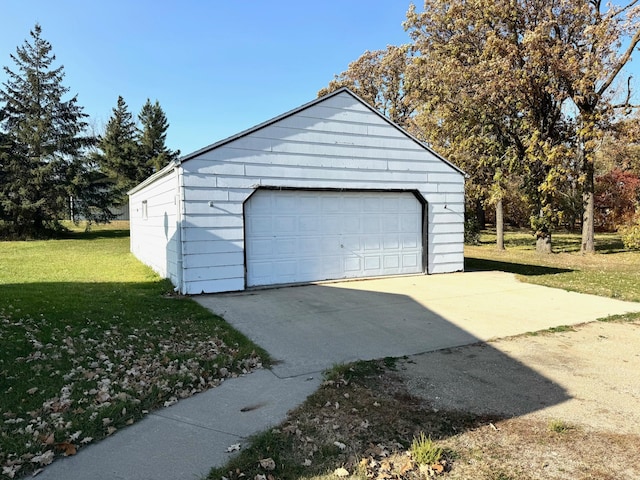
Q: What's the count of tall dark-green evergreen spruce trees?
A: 3